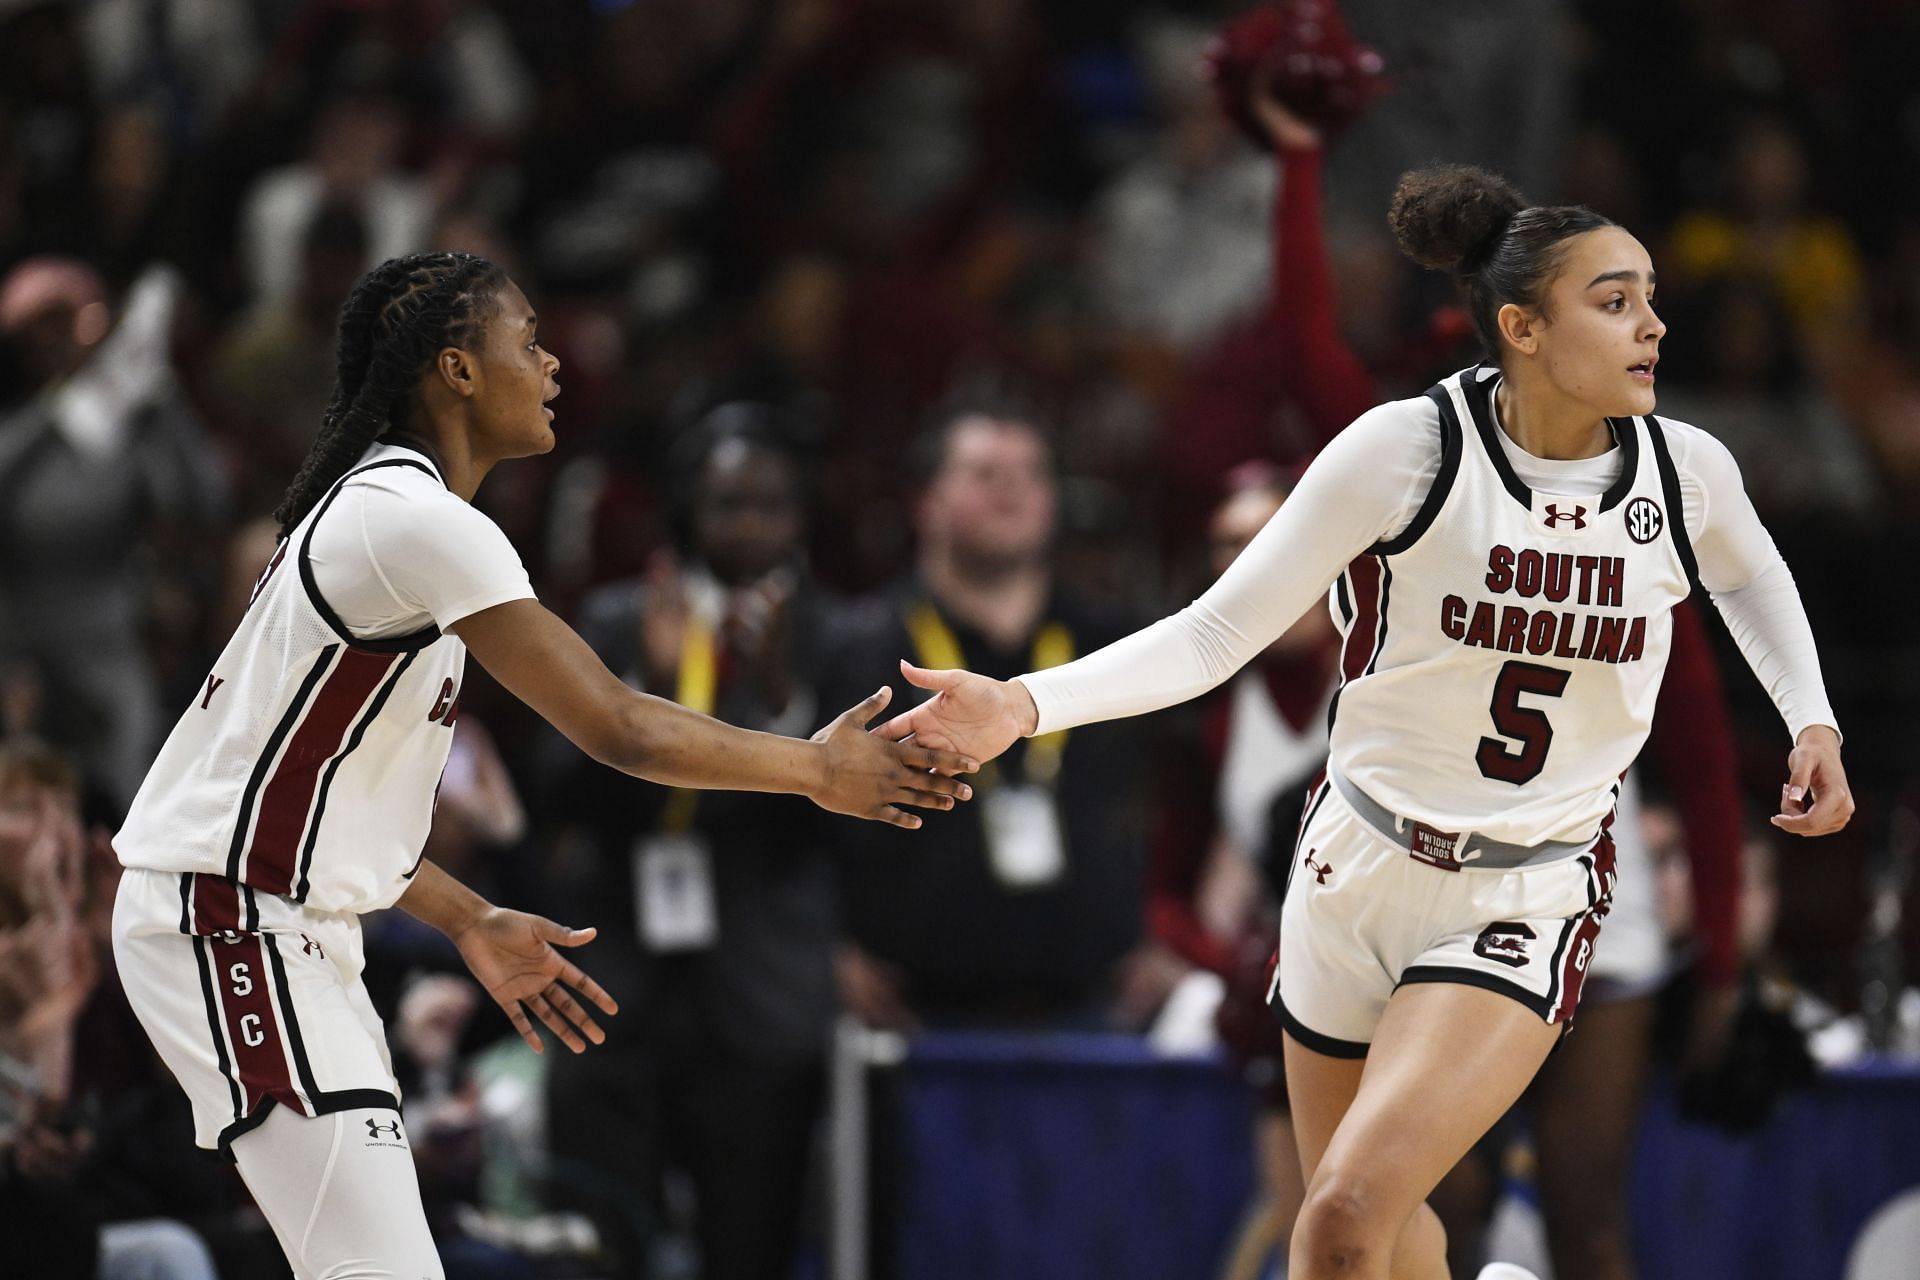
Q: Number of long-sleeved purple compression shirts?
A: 0